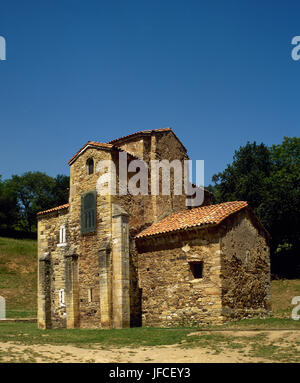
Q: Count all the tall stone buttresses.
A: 4